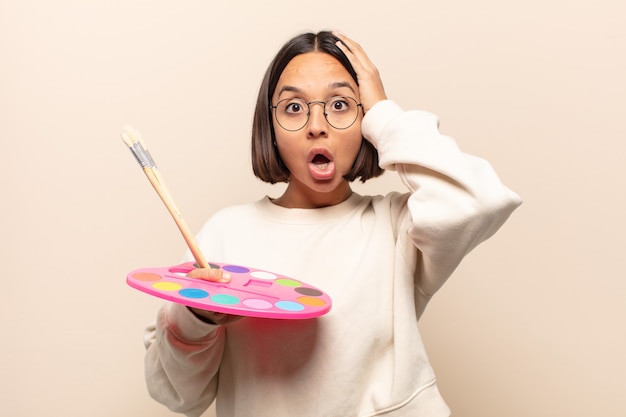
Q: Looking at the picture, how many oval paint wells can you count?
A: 12